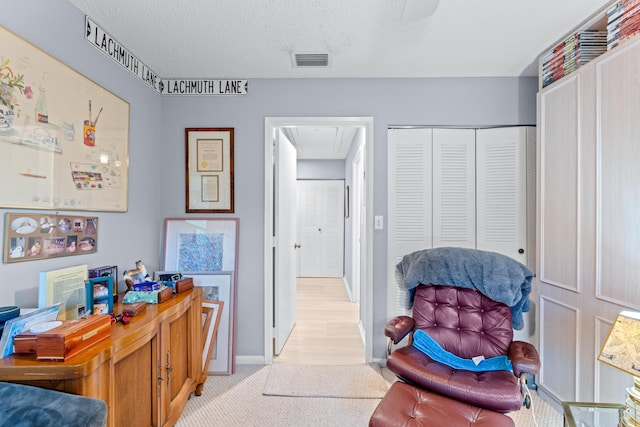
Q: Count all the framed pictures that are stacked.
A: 3